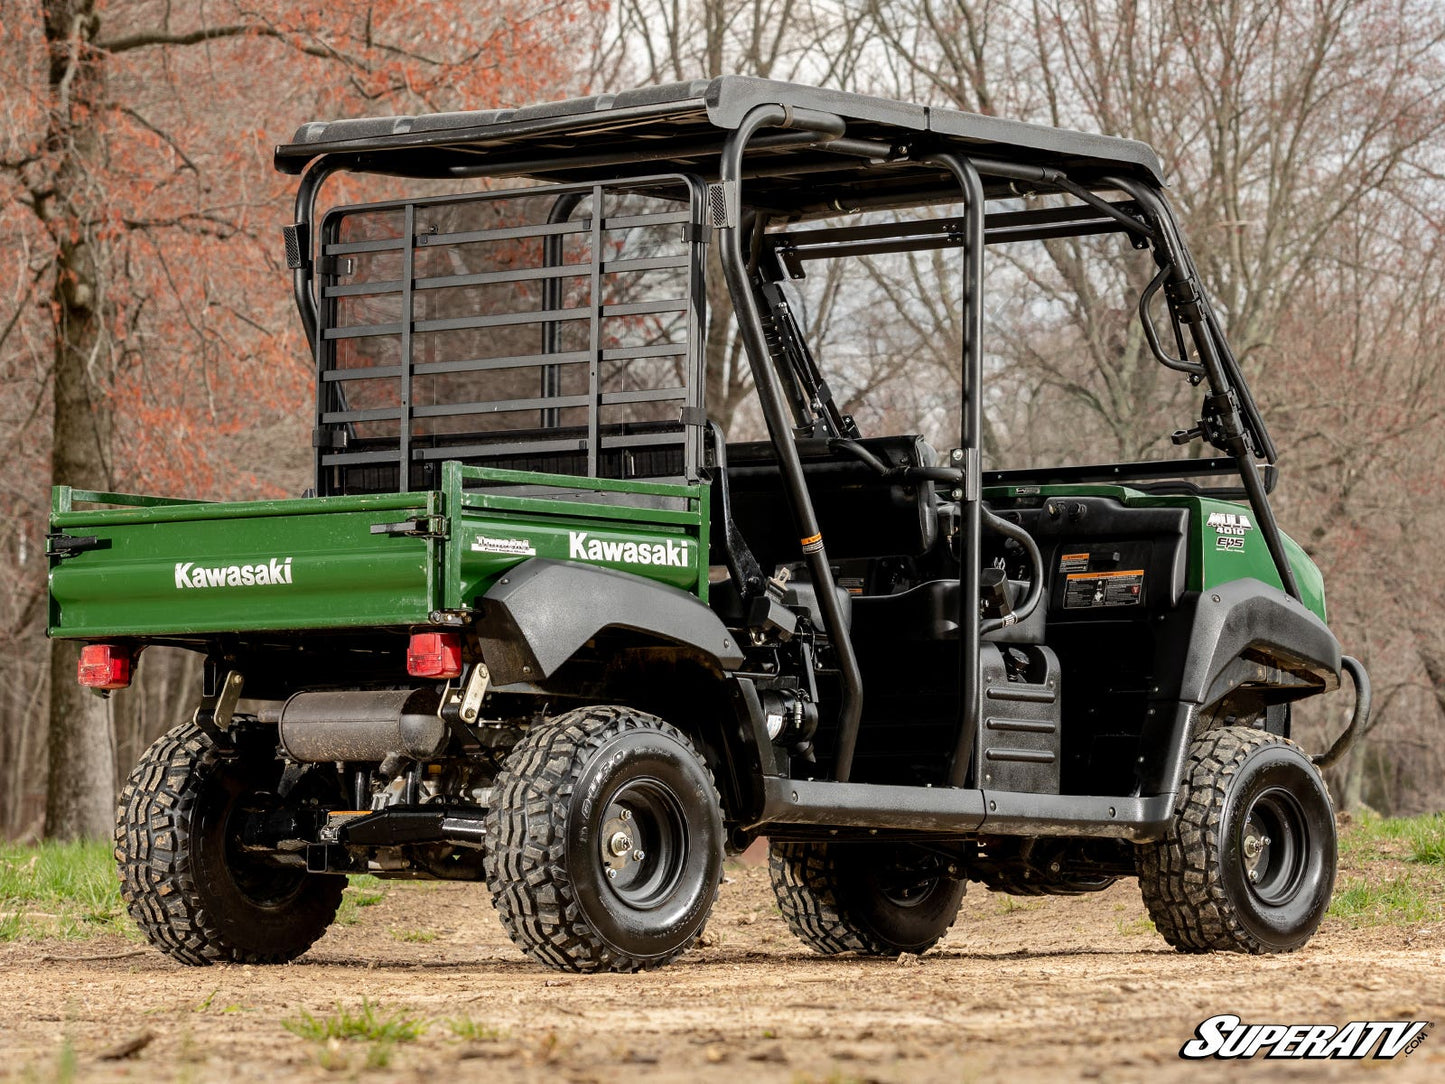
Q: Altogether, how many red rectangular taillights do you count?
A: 2